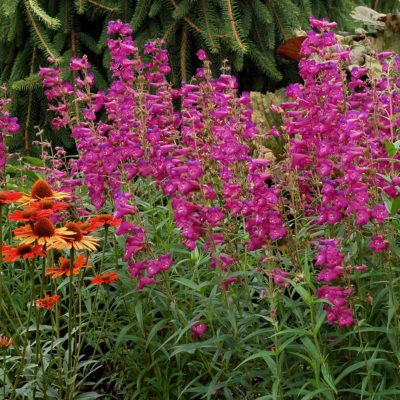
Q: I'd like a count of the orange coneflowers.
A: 13